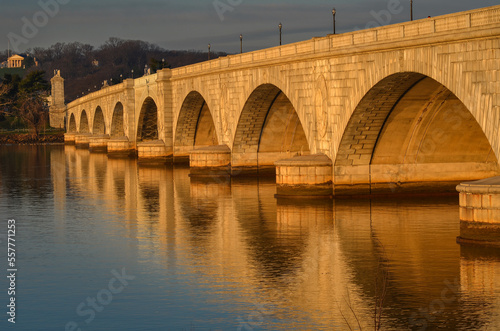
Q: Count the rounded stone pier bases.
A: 8